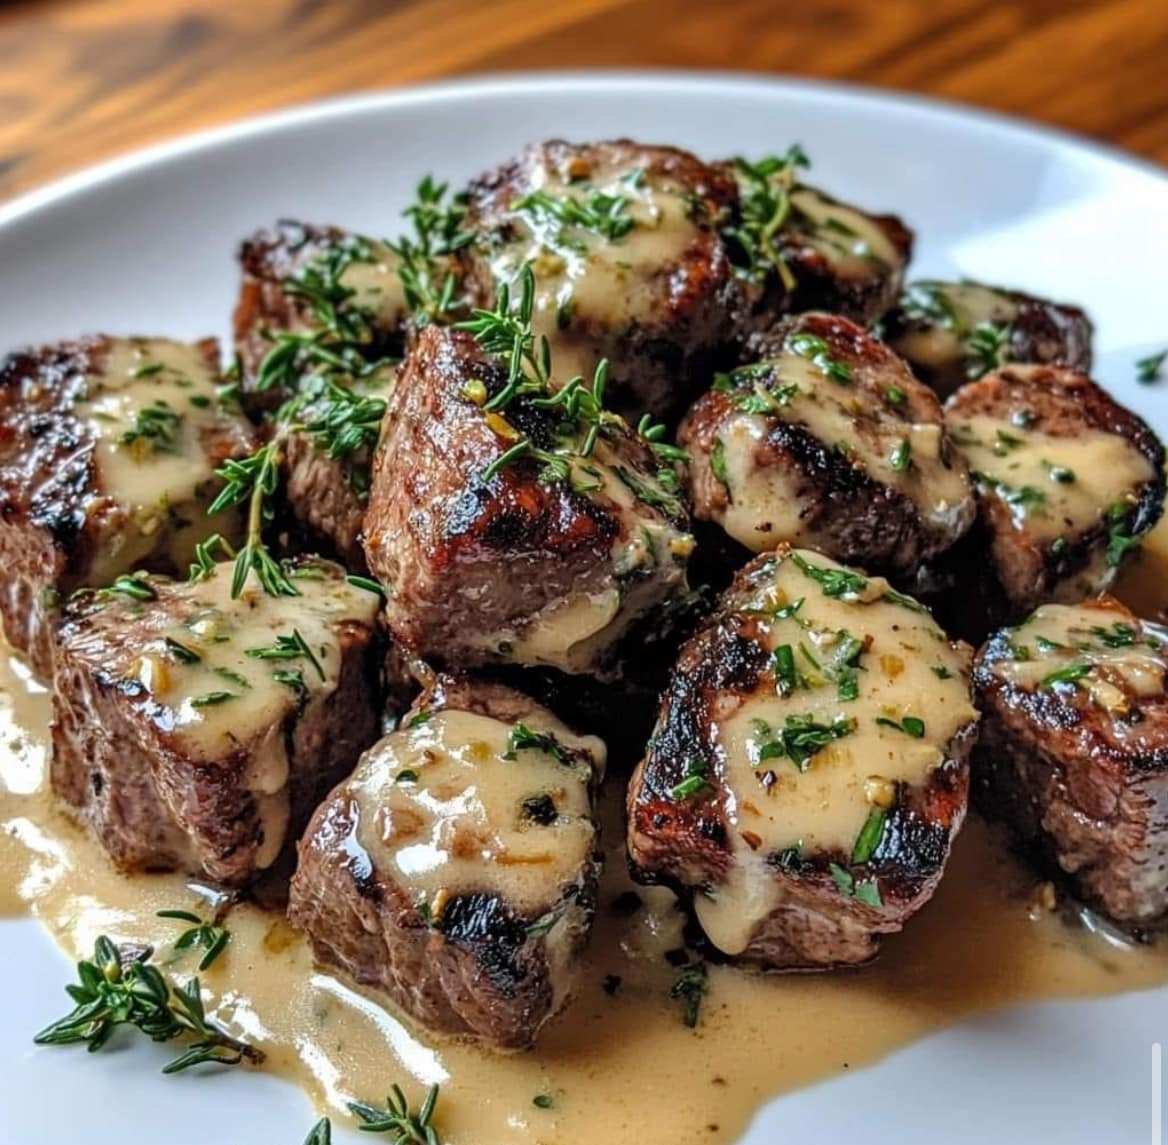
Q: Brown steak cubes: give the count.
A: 13